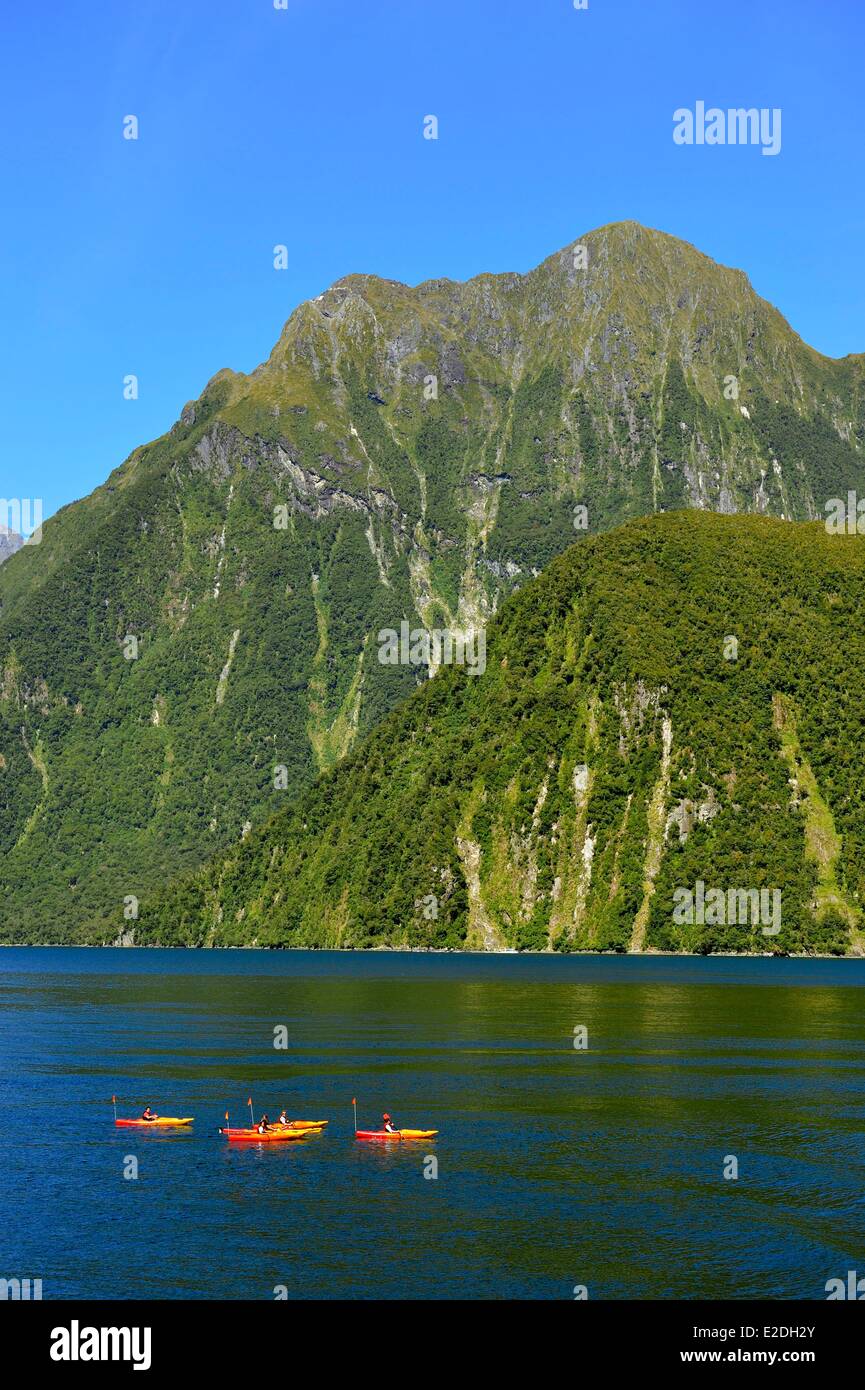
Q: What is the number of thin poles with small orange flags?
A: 4